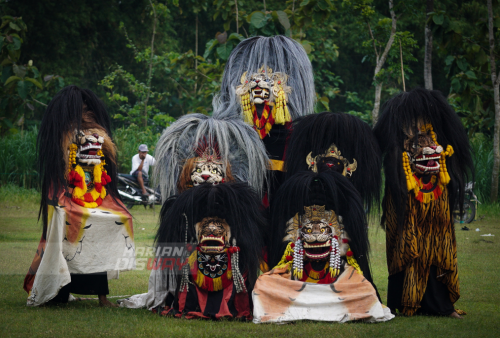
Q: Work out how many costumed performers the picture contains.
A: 7